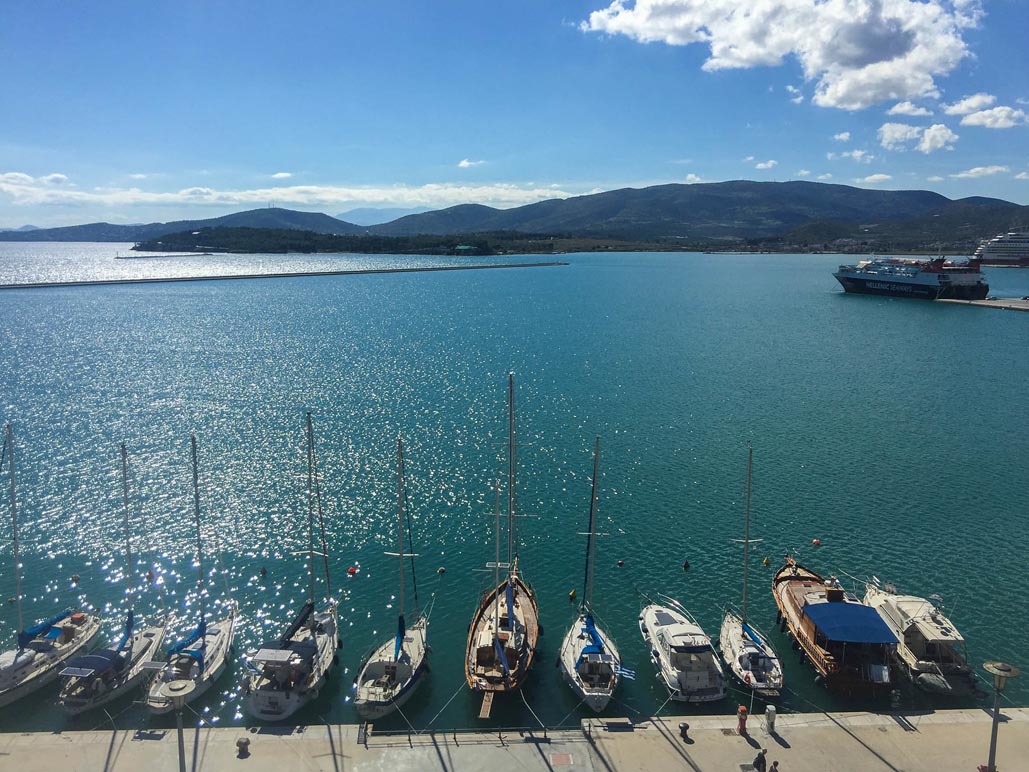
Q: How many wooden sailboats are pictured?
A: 1